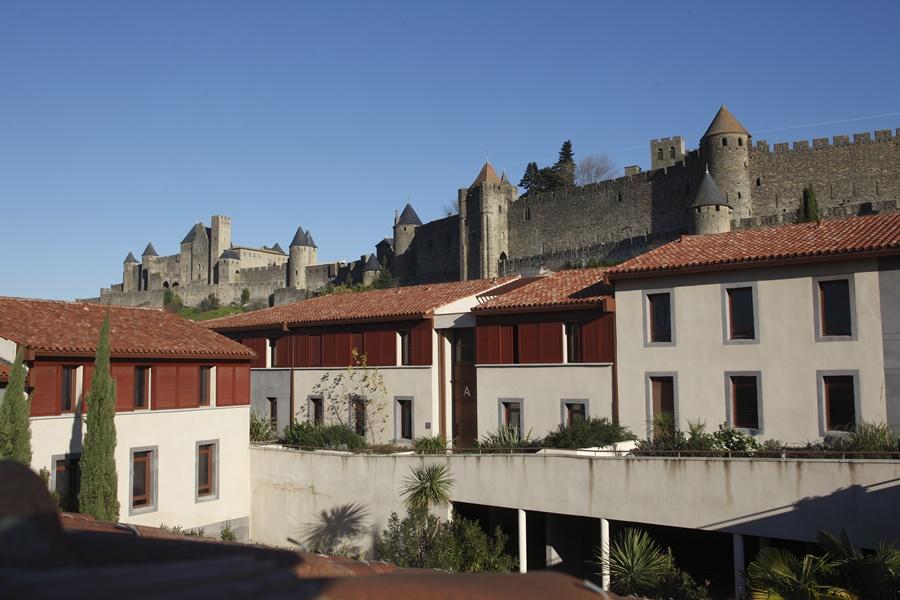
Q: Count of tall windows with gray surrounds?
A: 14